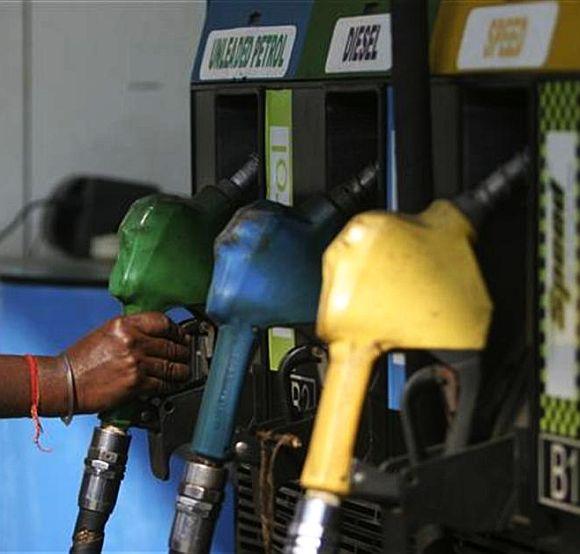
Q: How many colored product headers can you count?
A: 3